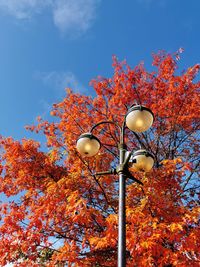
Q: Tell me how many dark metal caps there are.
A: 3